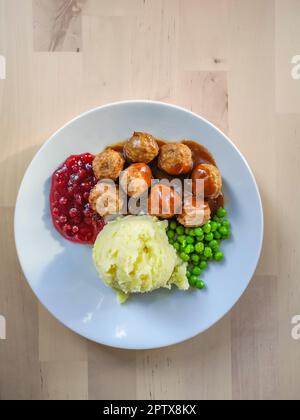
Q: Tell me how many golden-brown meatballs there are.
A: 8